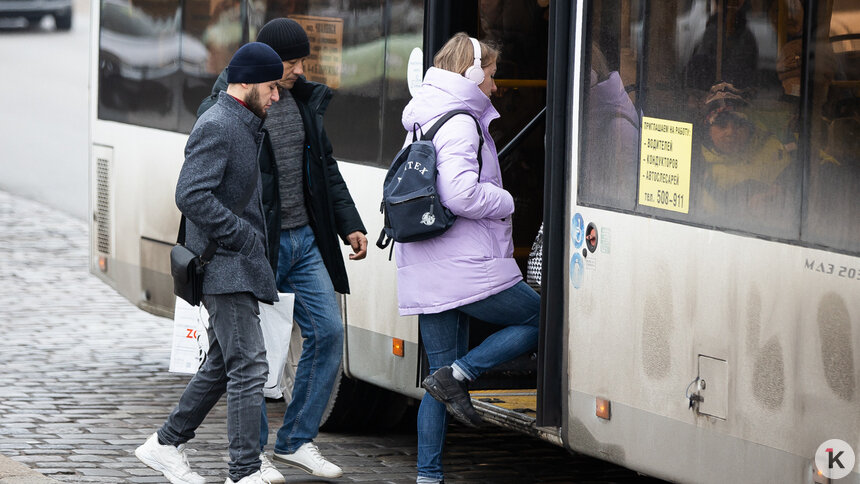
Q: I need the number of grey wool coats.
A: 1